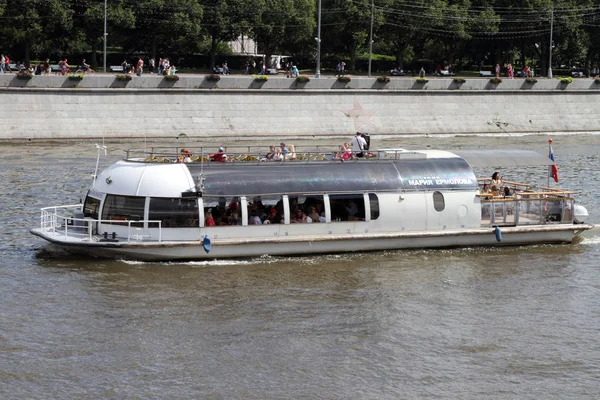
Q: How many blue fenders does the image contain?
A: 2